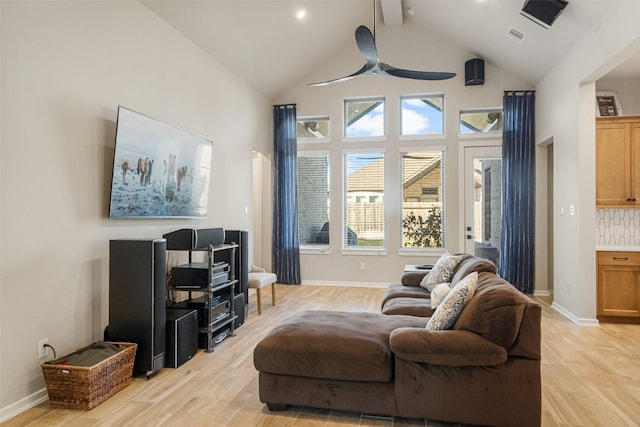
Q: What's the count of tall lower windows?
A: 3